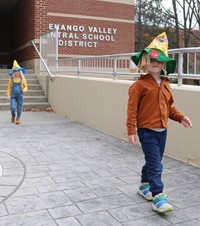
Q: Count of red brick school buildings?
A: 1